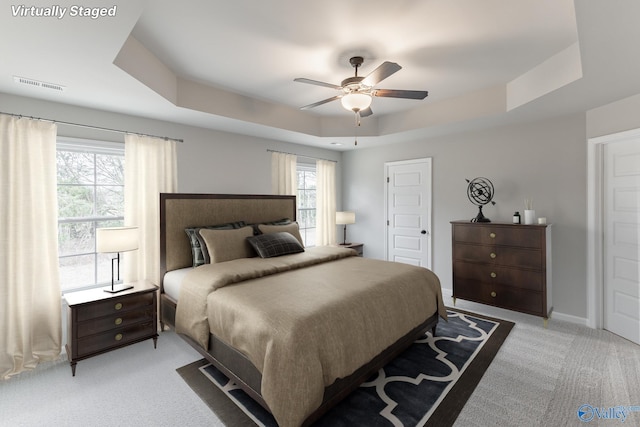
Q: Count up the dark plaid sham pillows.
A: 2